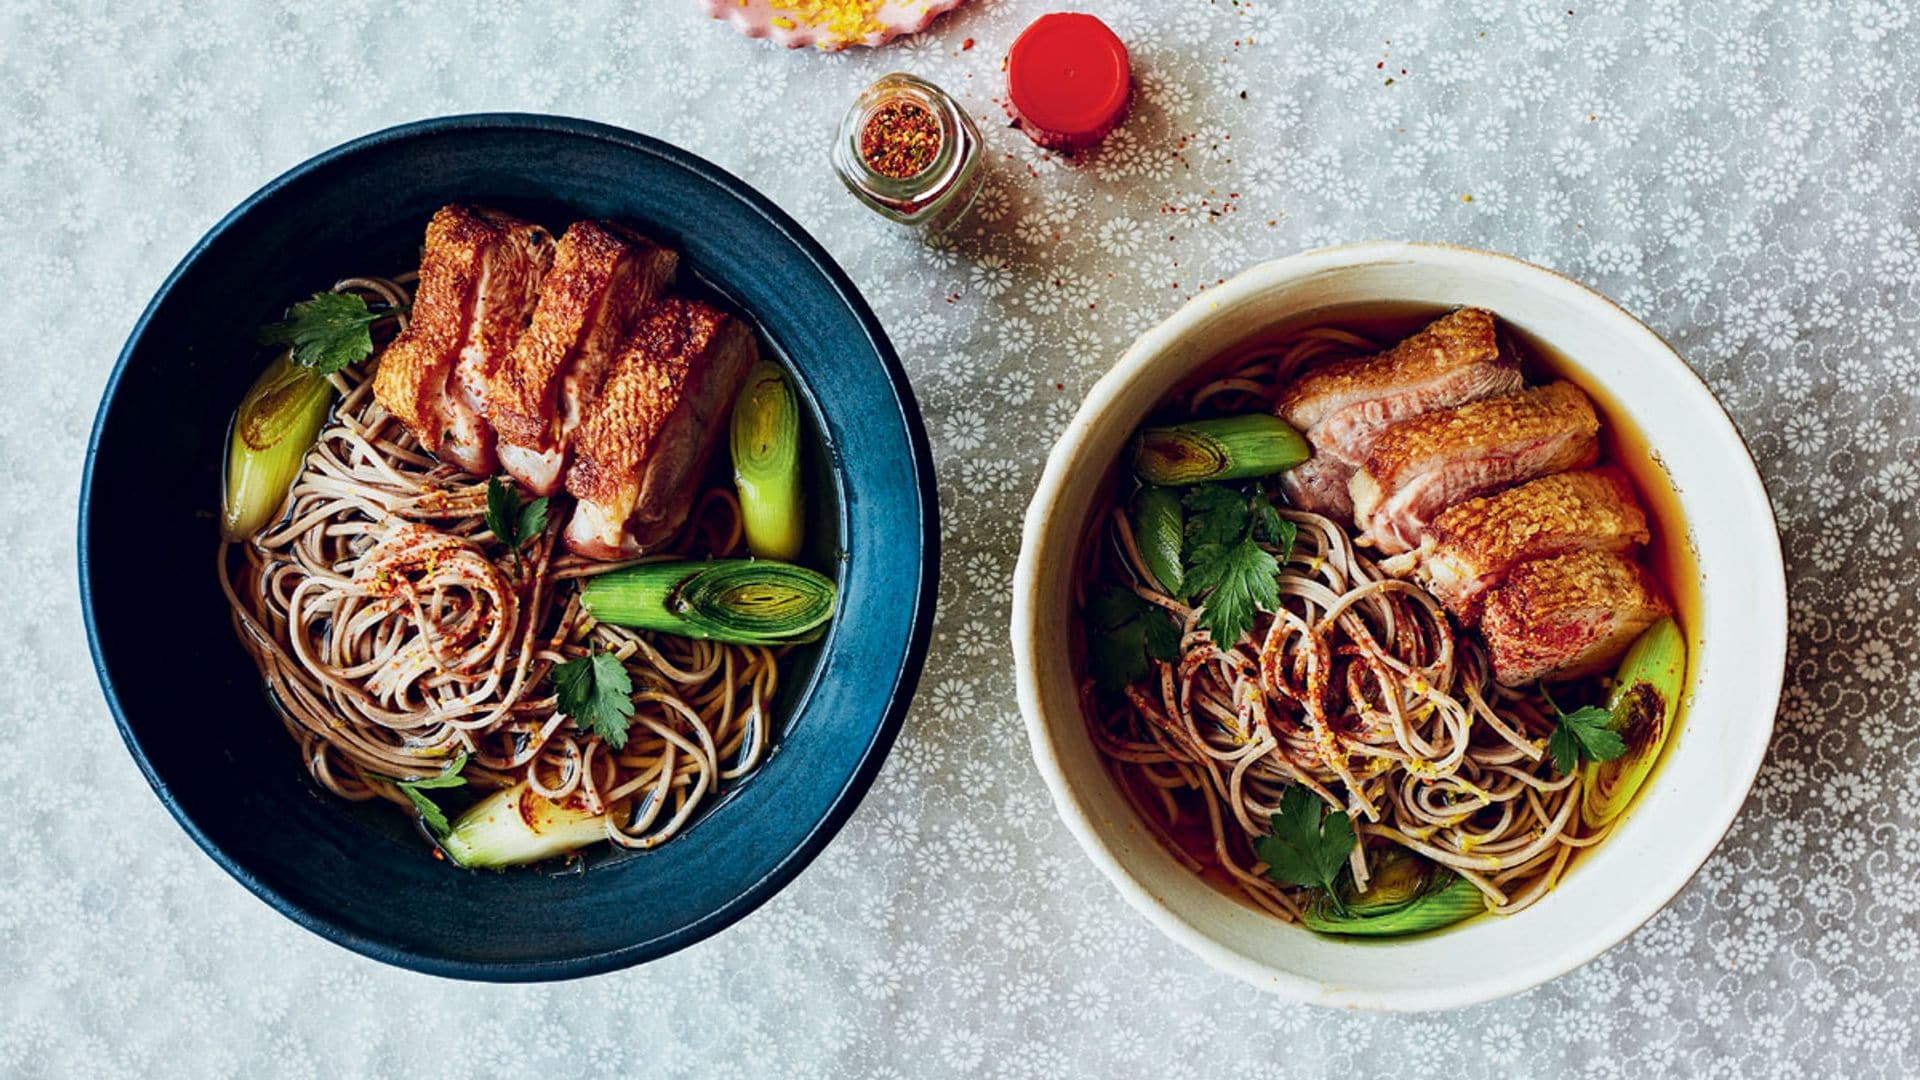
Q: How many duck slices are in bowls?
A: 7